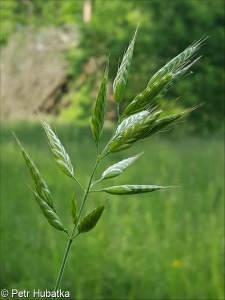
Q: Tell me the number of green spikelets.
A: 15